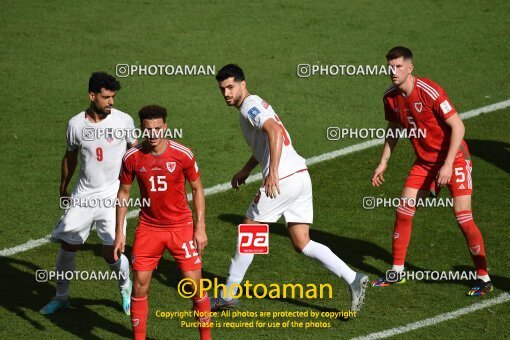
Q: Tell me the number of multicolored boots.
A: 2